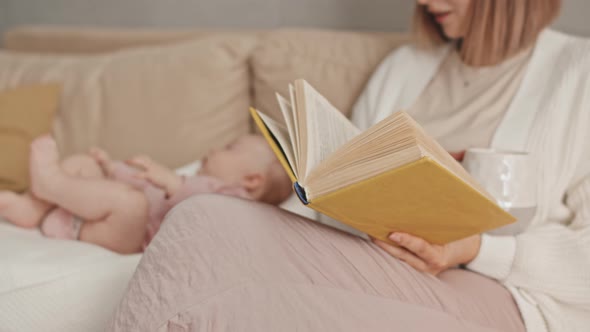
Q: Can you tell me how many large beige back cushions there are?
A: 2